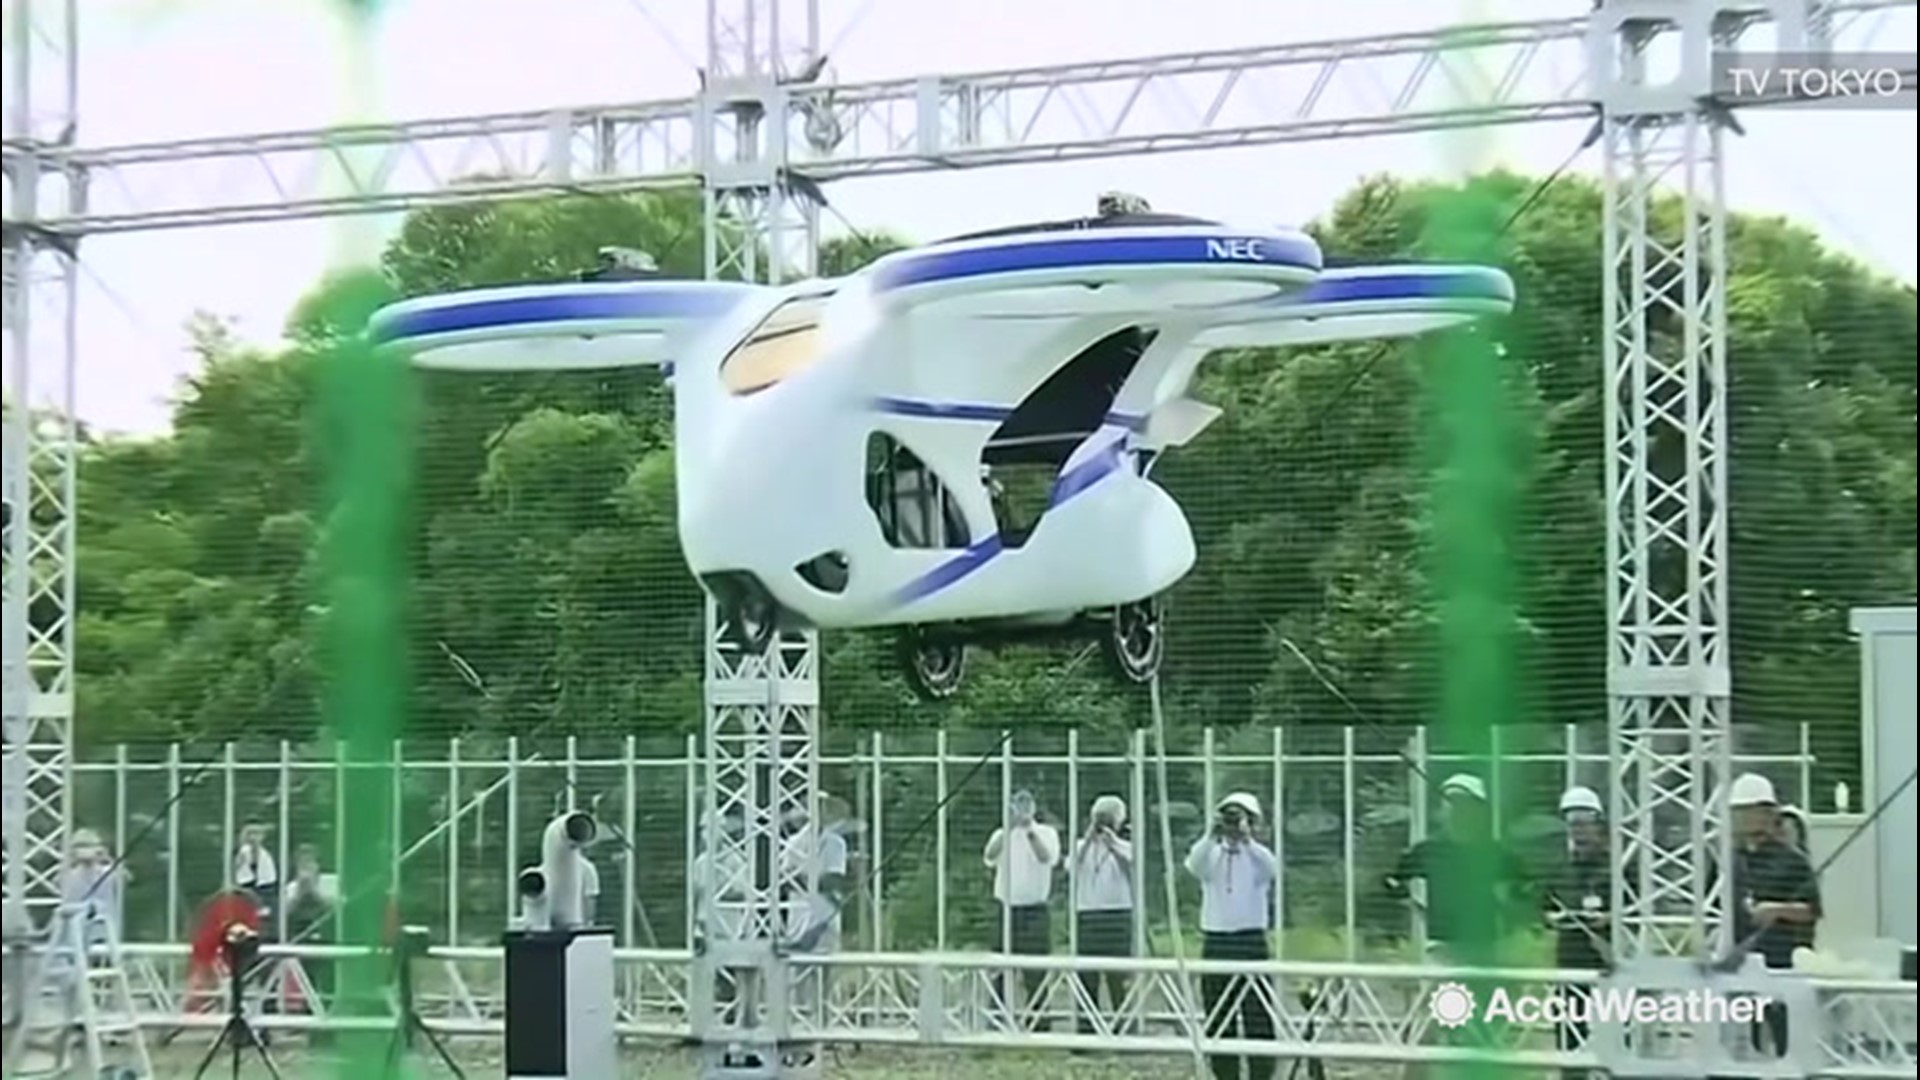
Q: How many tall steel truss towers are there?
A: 3